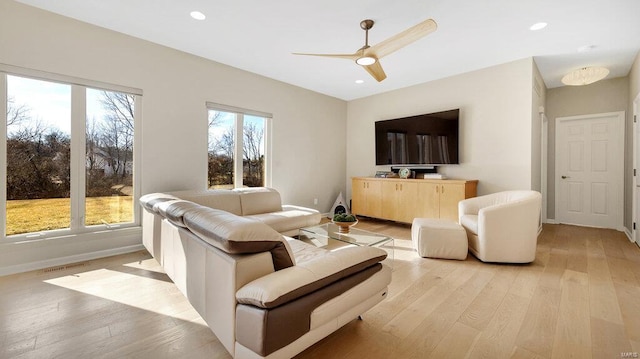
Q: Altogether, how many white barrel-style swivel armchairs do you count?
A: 1